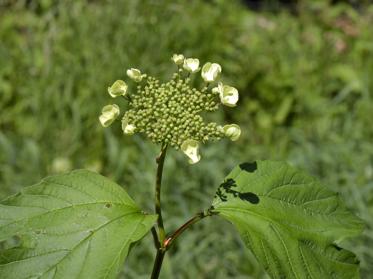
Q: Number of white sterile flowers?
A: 10